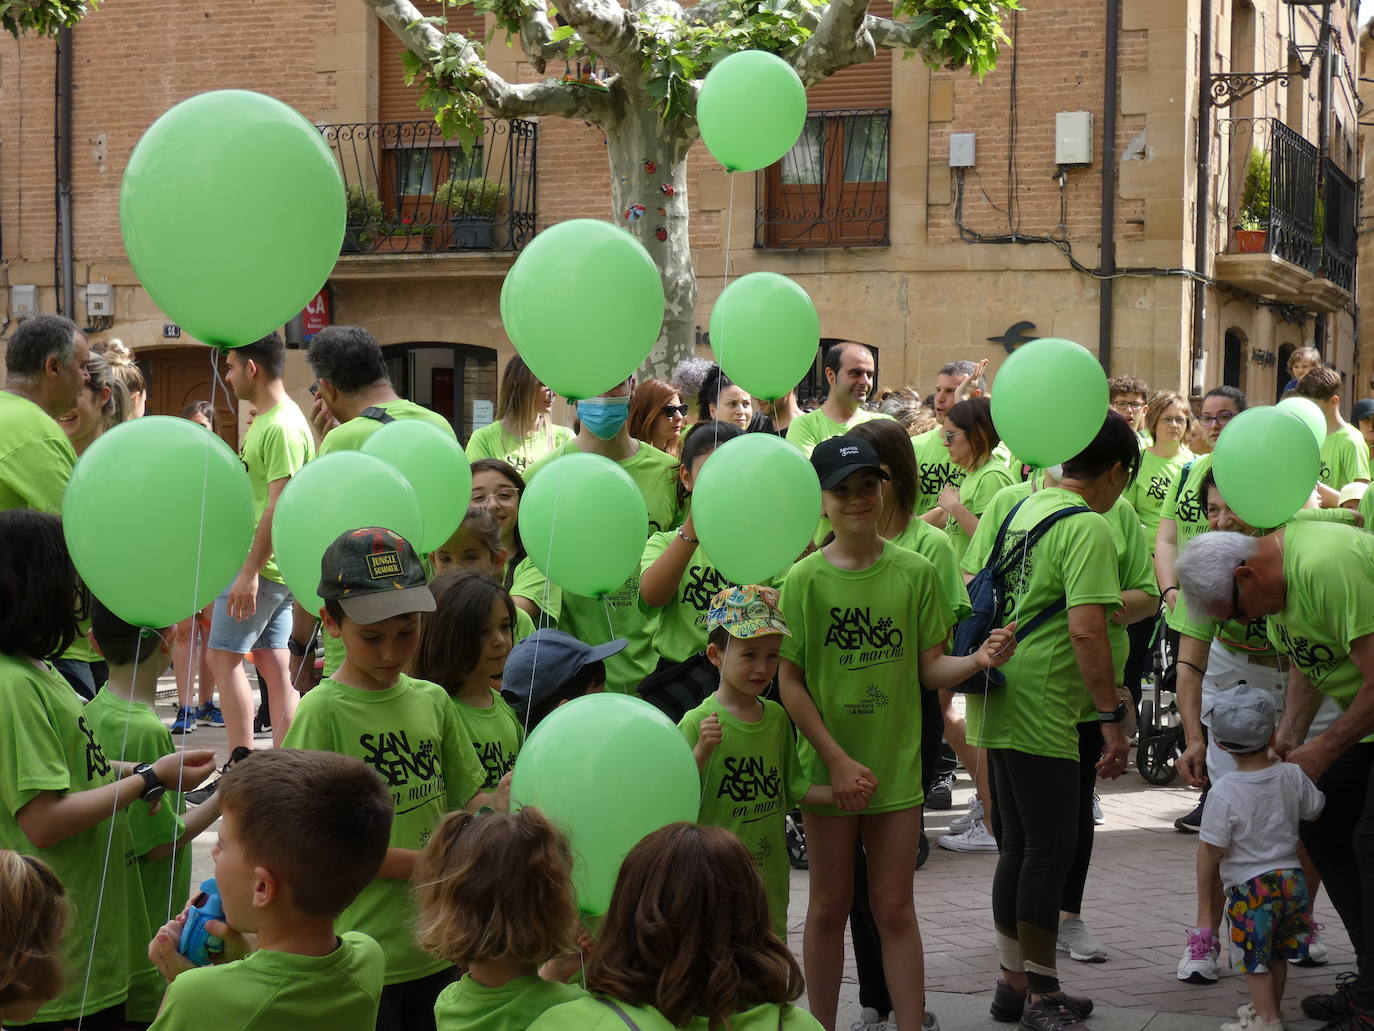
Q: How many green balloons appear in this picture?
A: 13